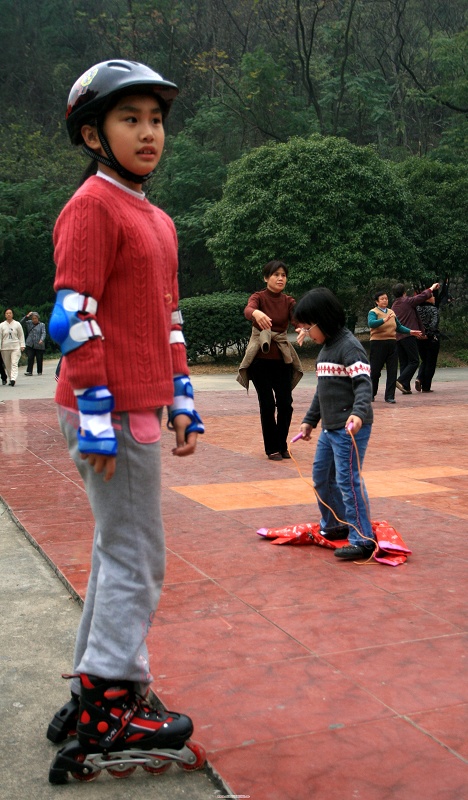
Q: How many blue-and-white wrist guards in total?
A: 2